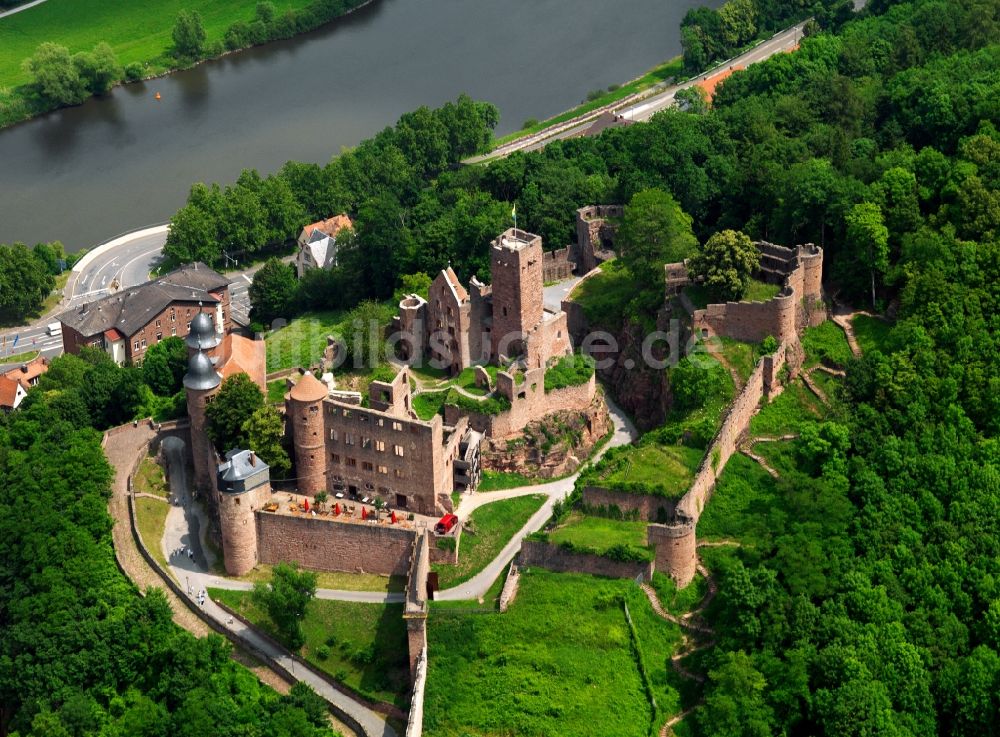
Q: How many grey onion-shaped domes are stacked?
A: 2